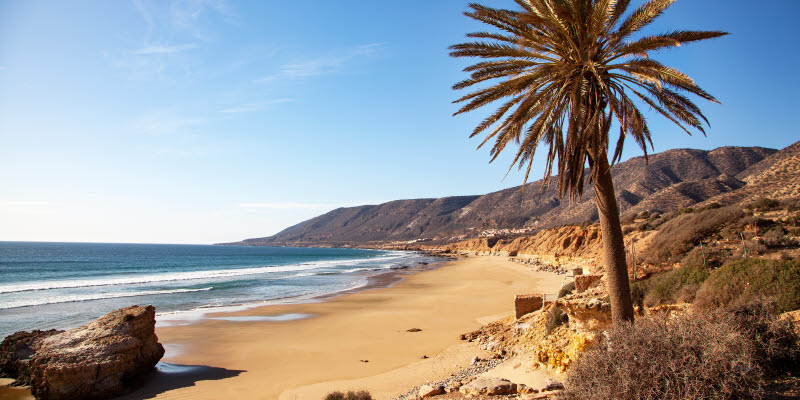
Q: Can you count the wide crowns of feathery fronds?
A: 1